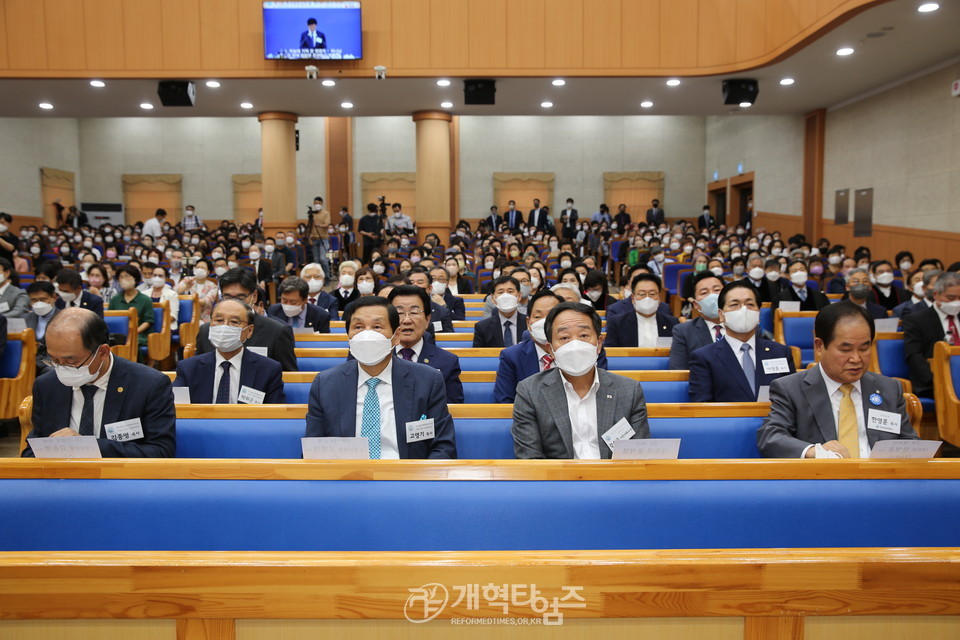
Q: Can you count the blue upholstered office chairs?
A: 0